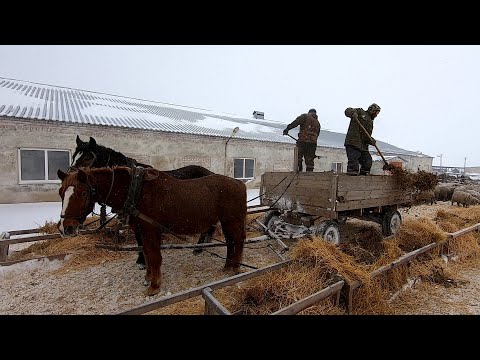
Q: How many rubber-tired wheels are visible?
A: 3